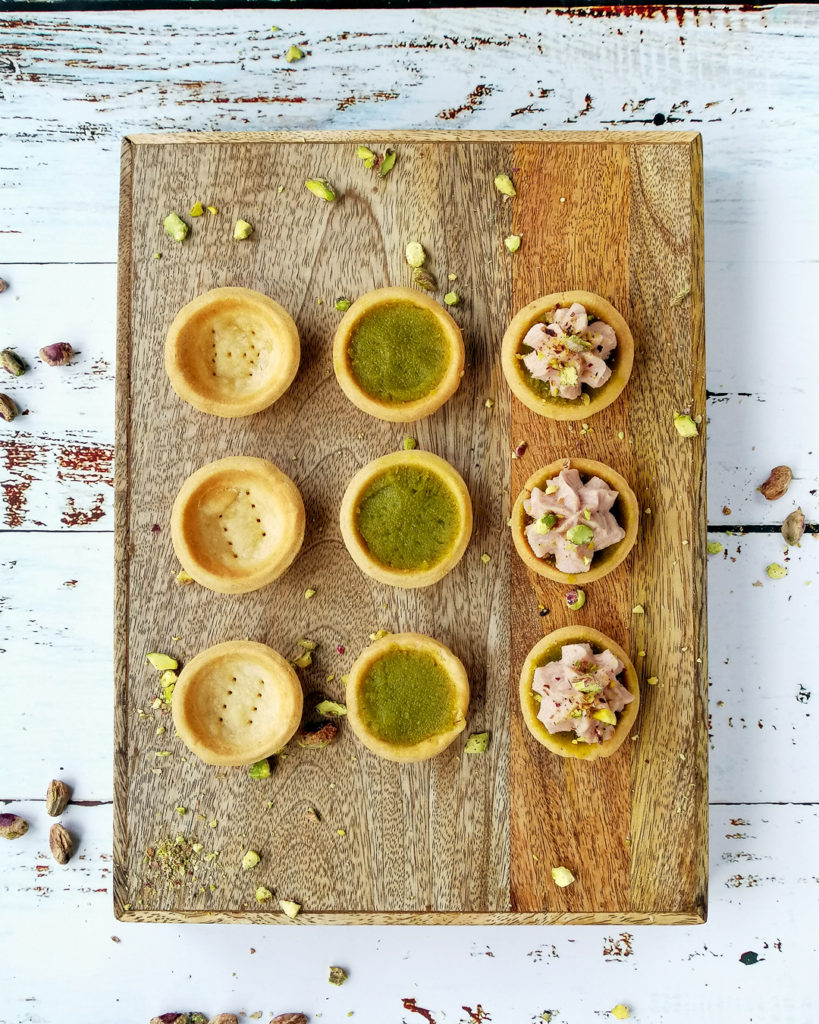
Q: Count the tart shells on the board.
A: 9